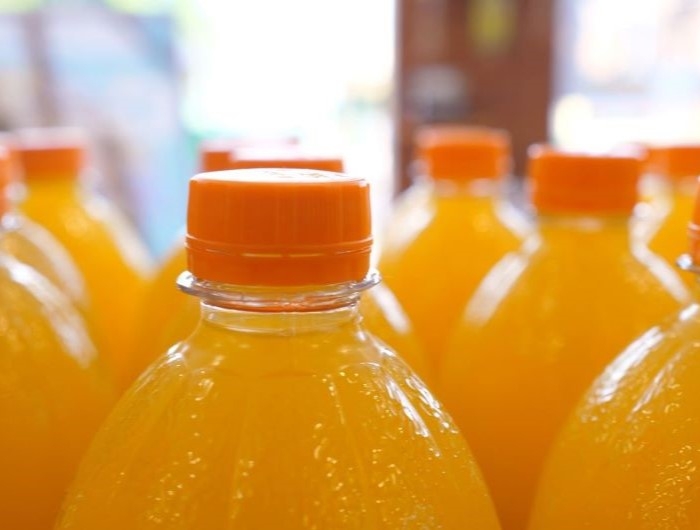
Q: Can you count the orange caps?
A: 9